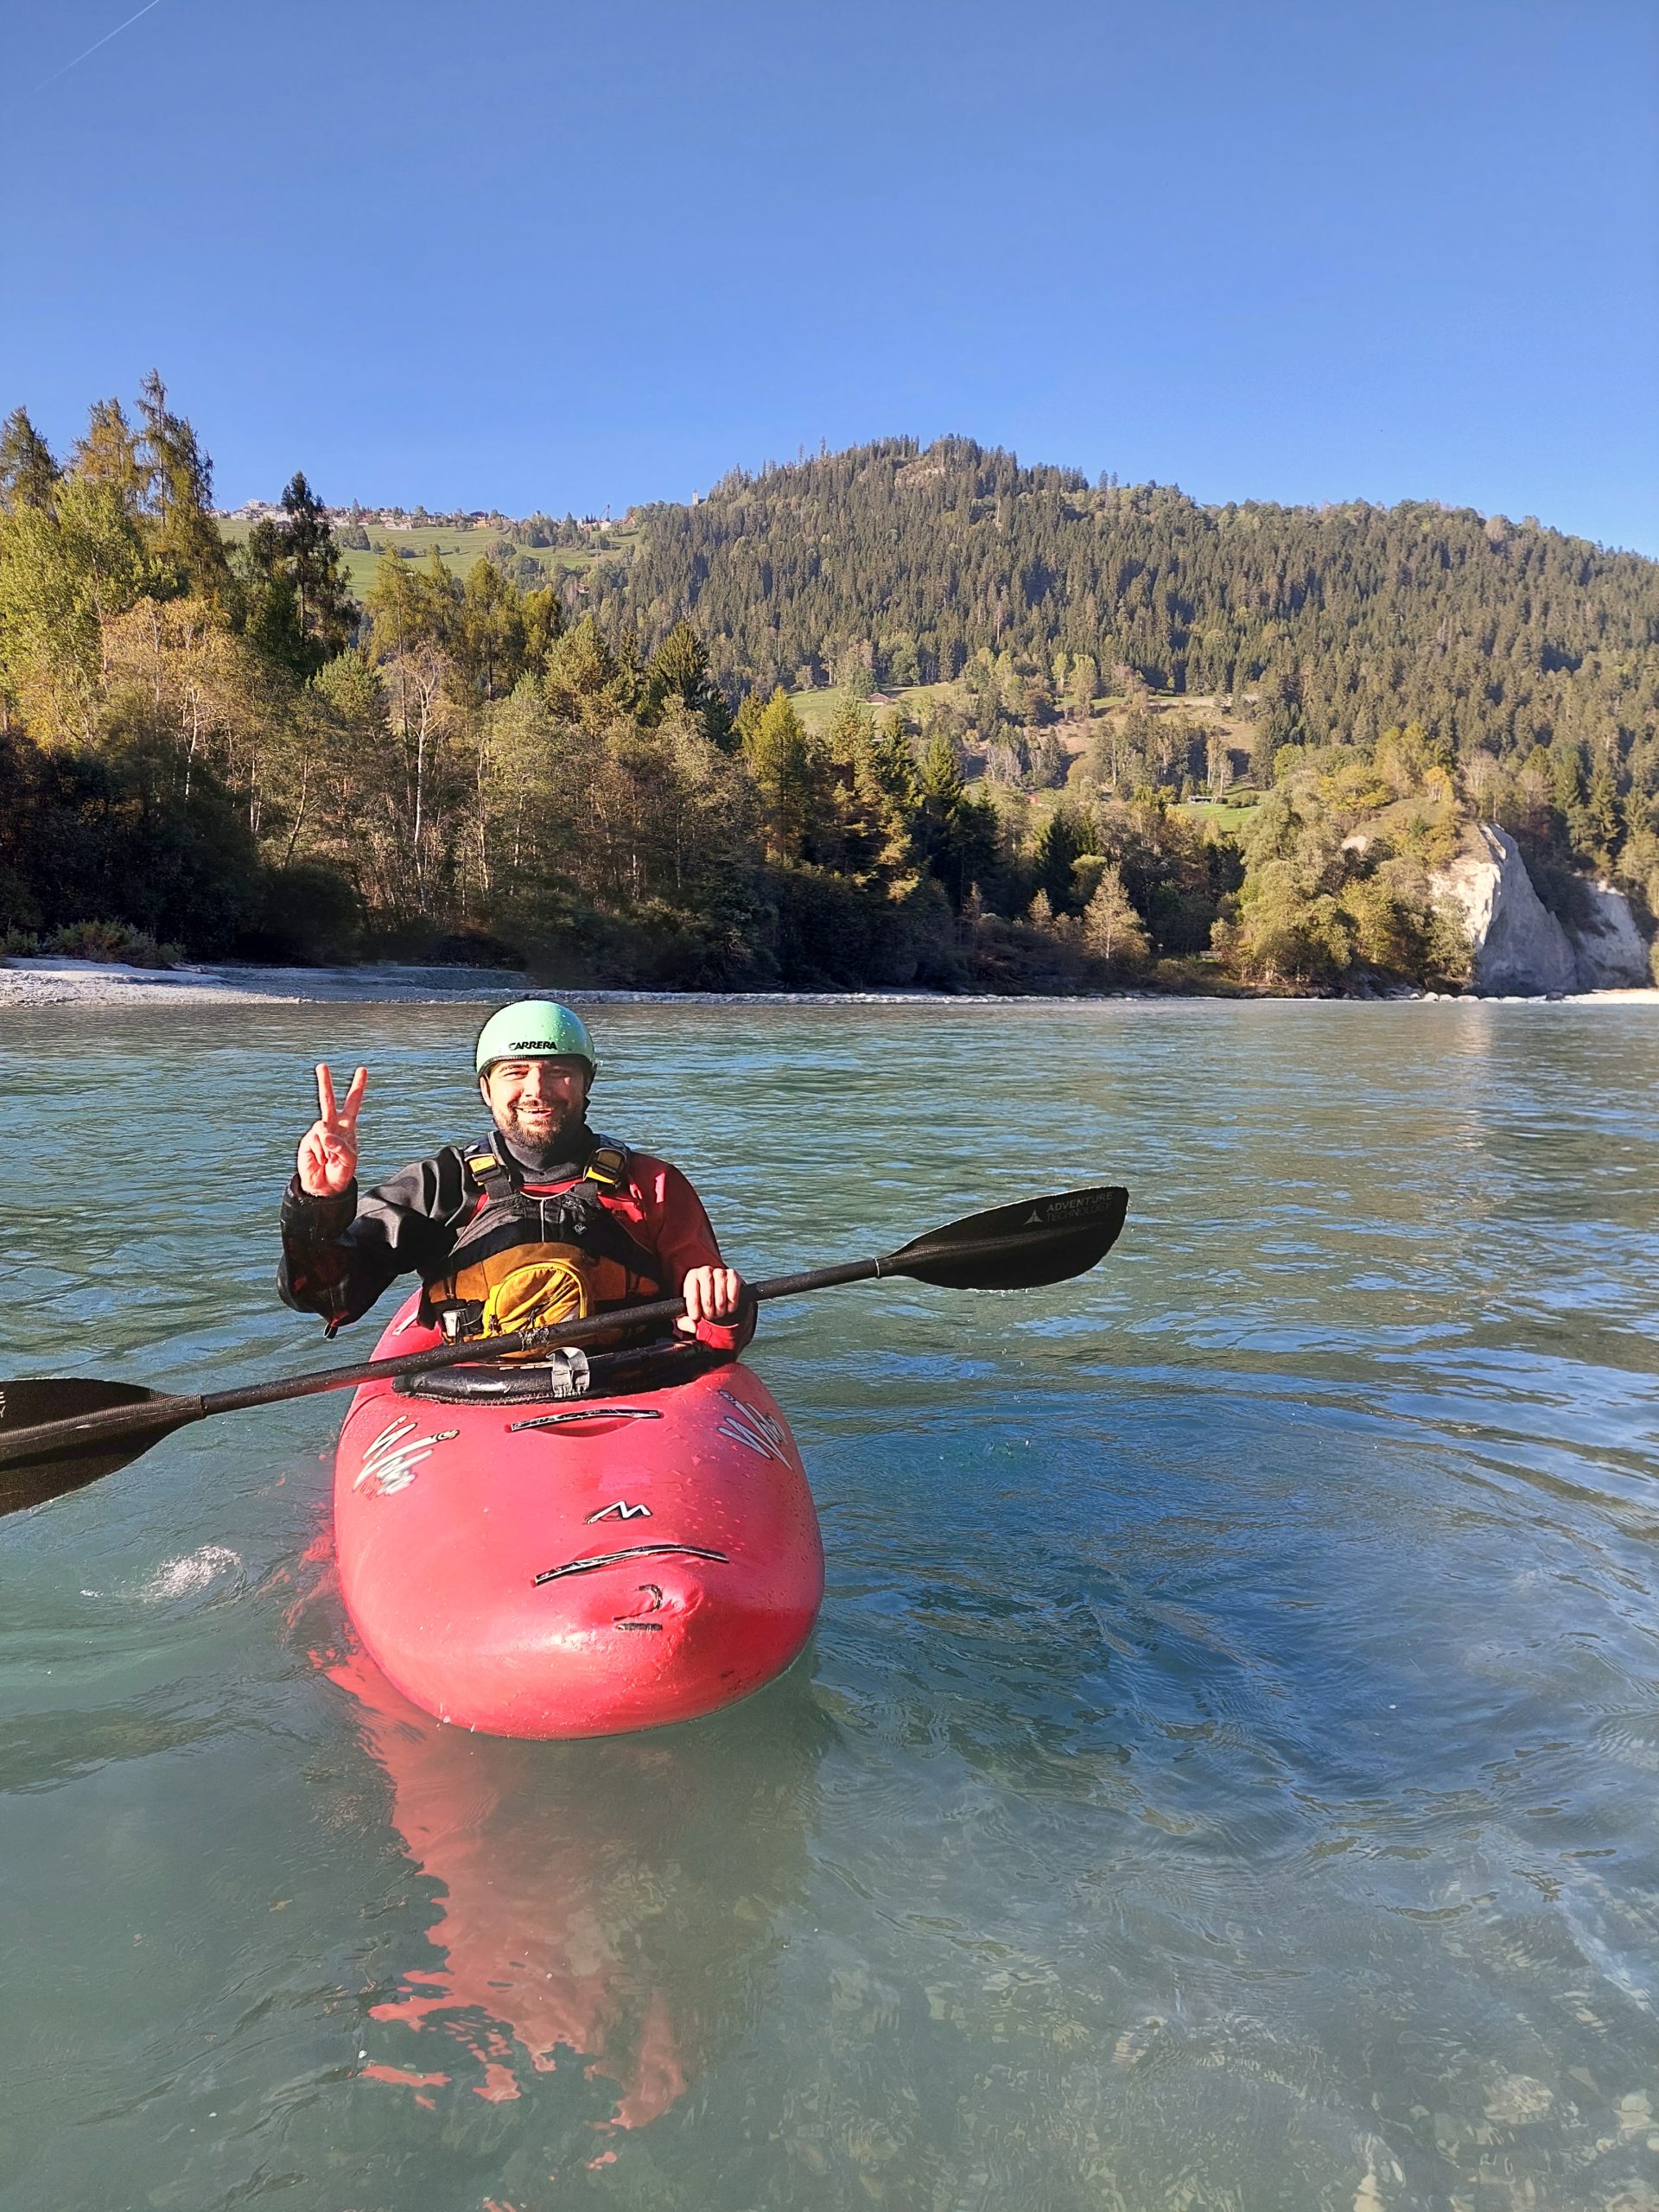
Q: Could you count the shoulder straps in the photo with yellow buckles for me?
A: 2